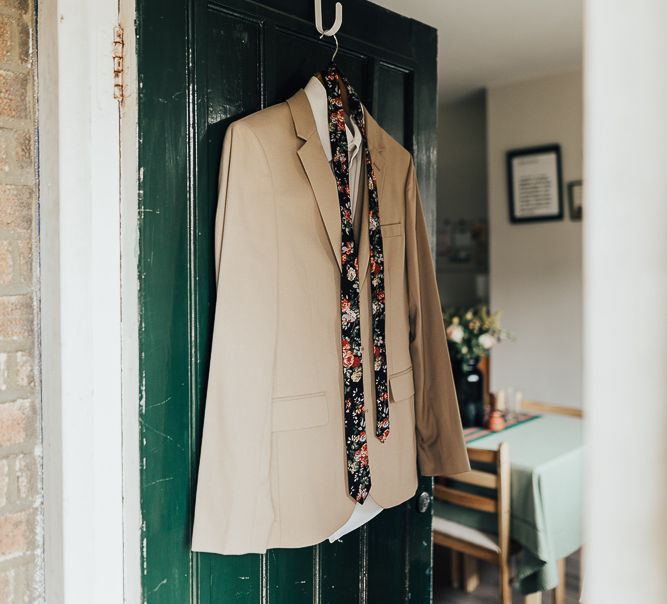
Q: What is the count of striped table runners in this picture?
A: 1